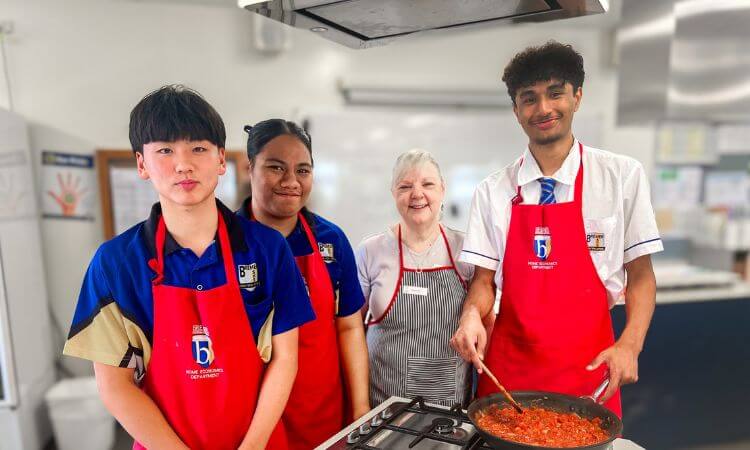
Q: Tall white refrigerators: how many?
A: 1